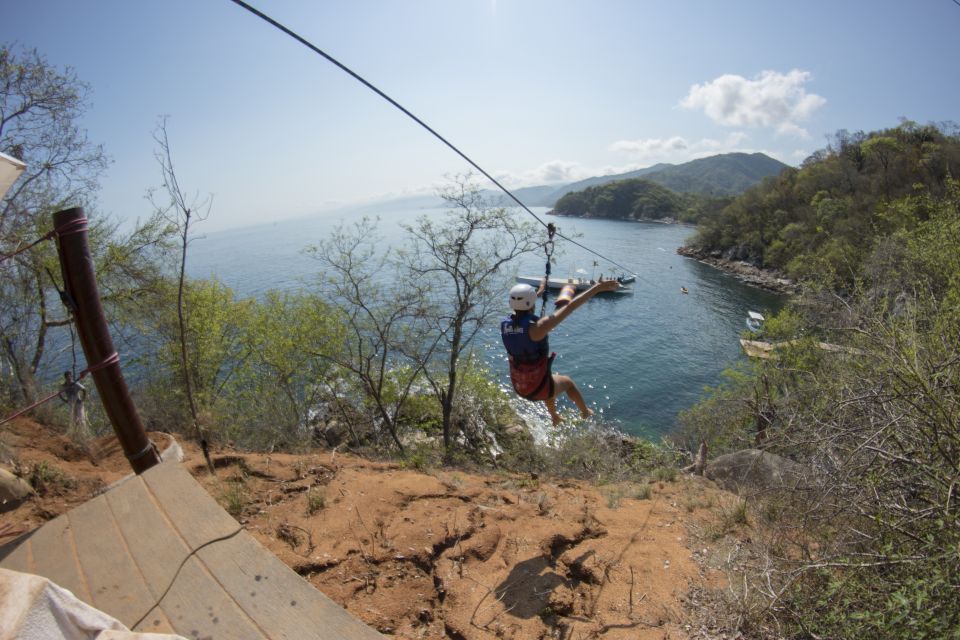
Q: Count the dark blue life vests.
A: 1